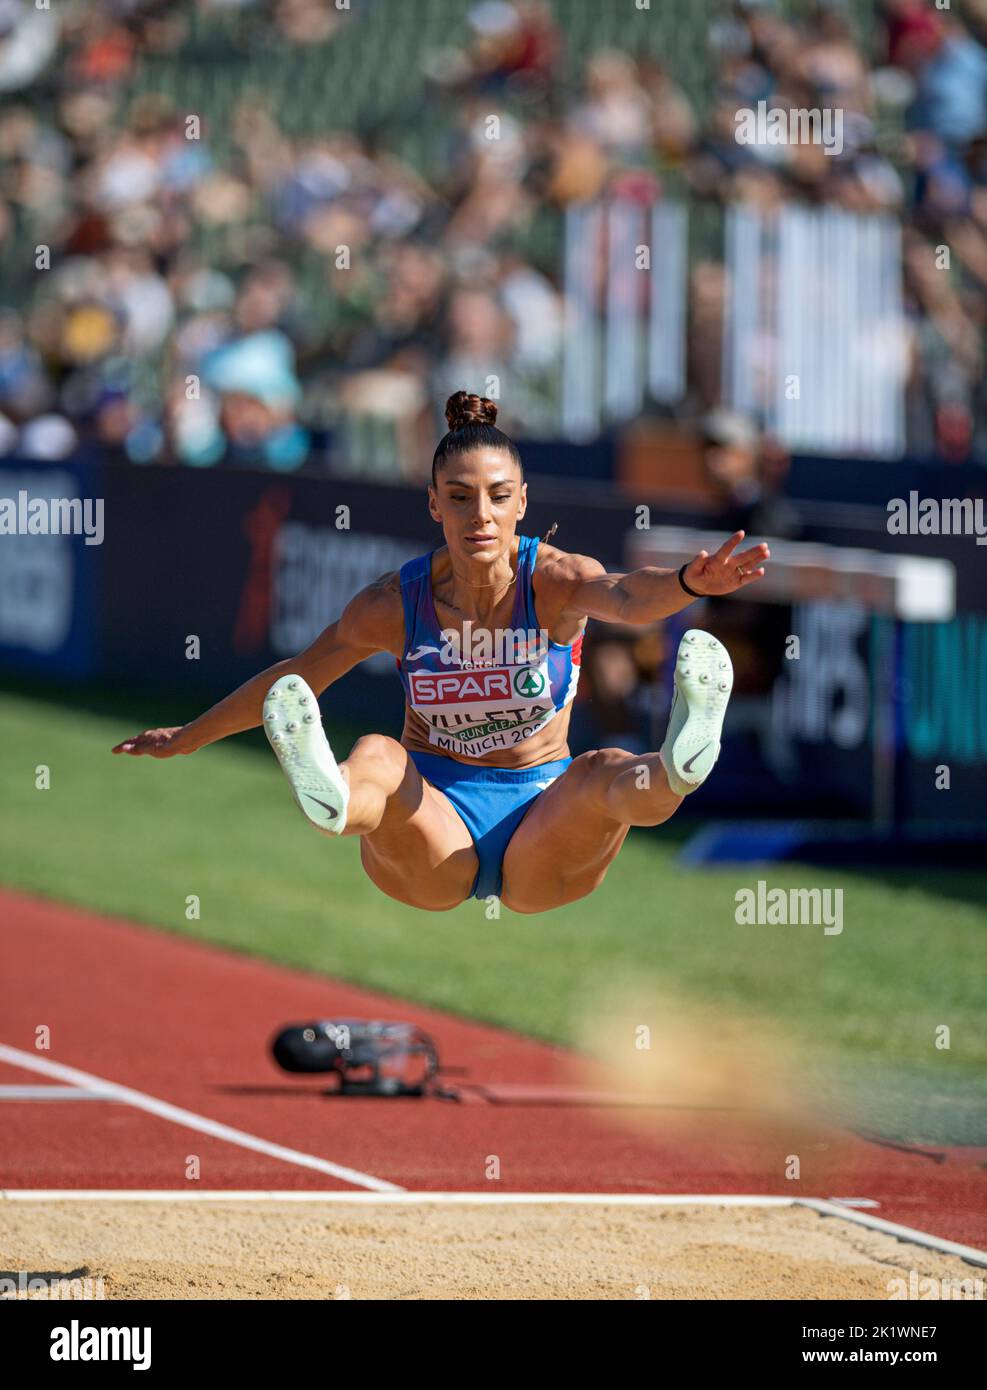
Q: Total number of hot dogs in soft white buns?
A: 0